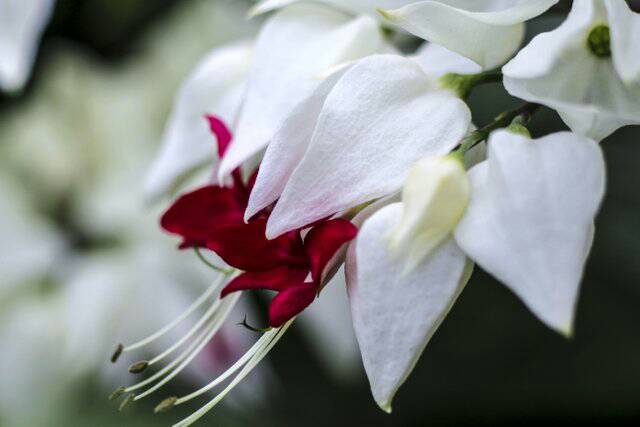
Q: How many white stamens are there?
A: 6